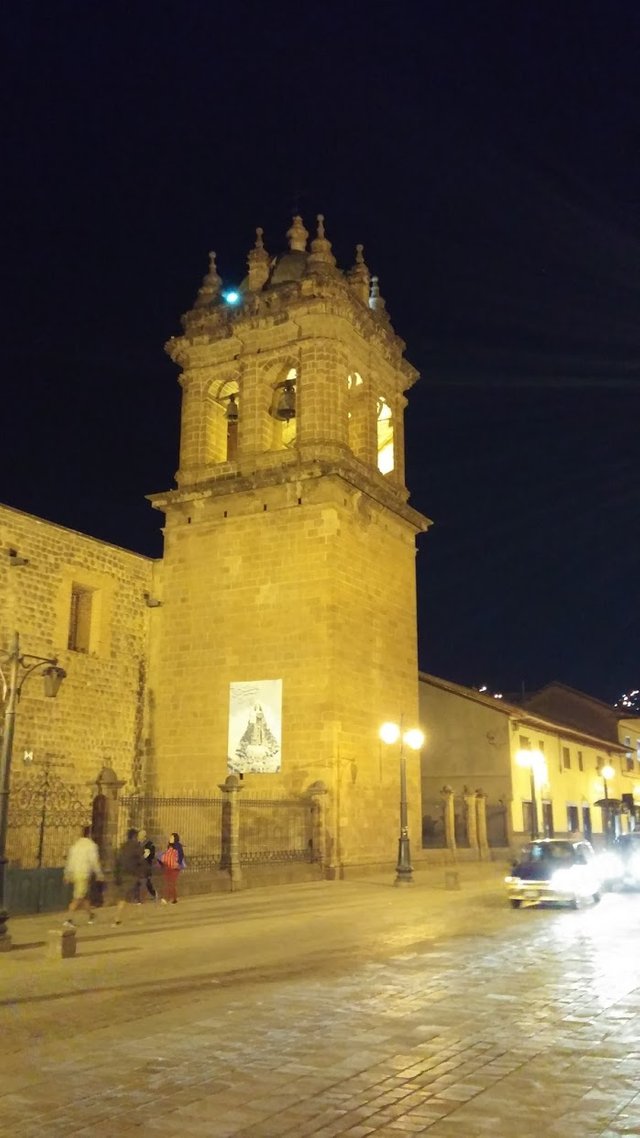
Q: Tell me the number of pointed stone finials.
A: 6